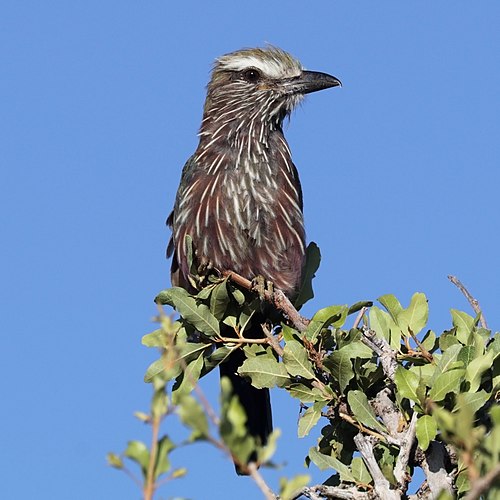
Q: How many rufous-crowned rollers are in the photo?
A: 1